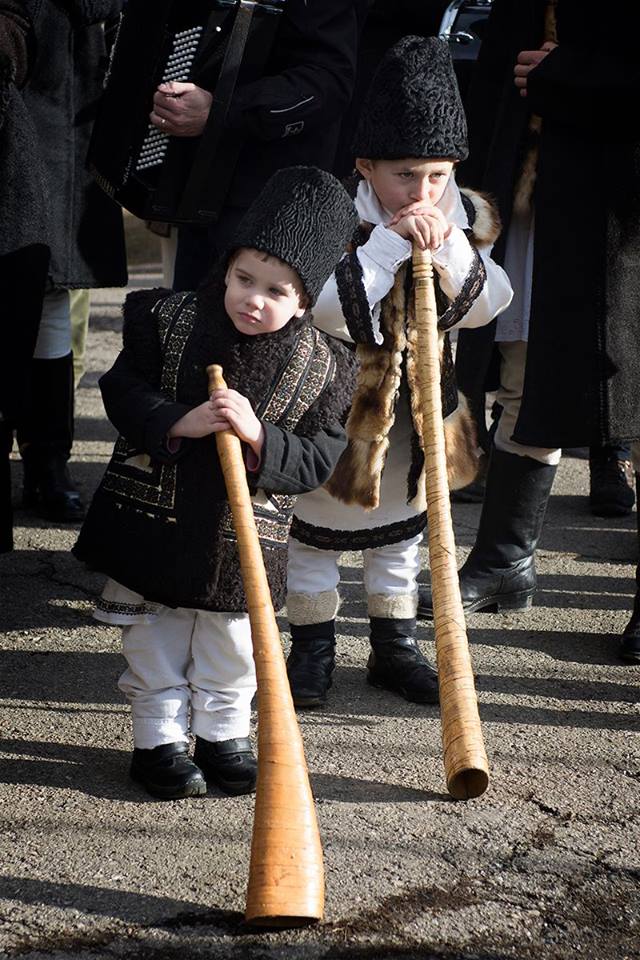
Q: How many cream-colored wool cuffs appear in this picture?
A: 2